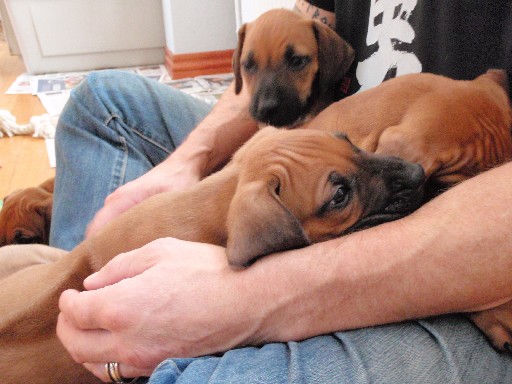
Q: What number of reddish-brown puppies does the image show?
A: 4